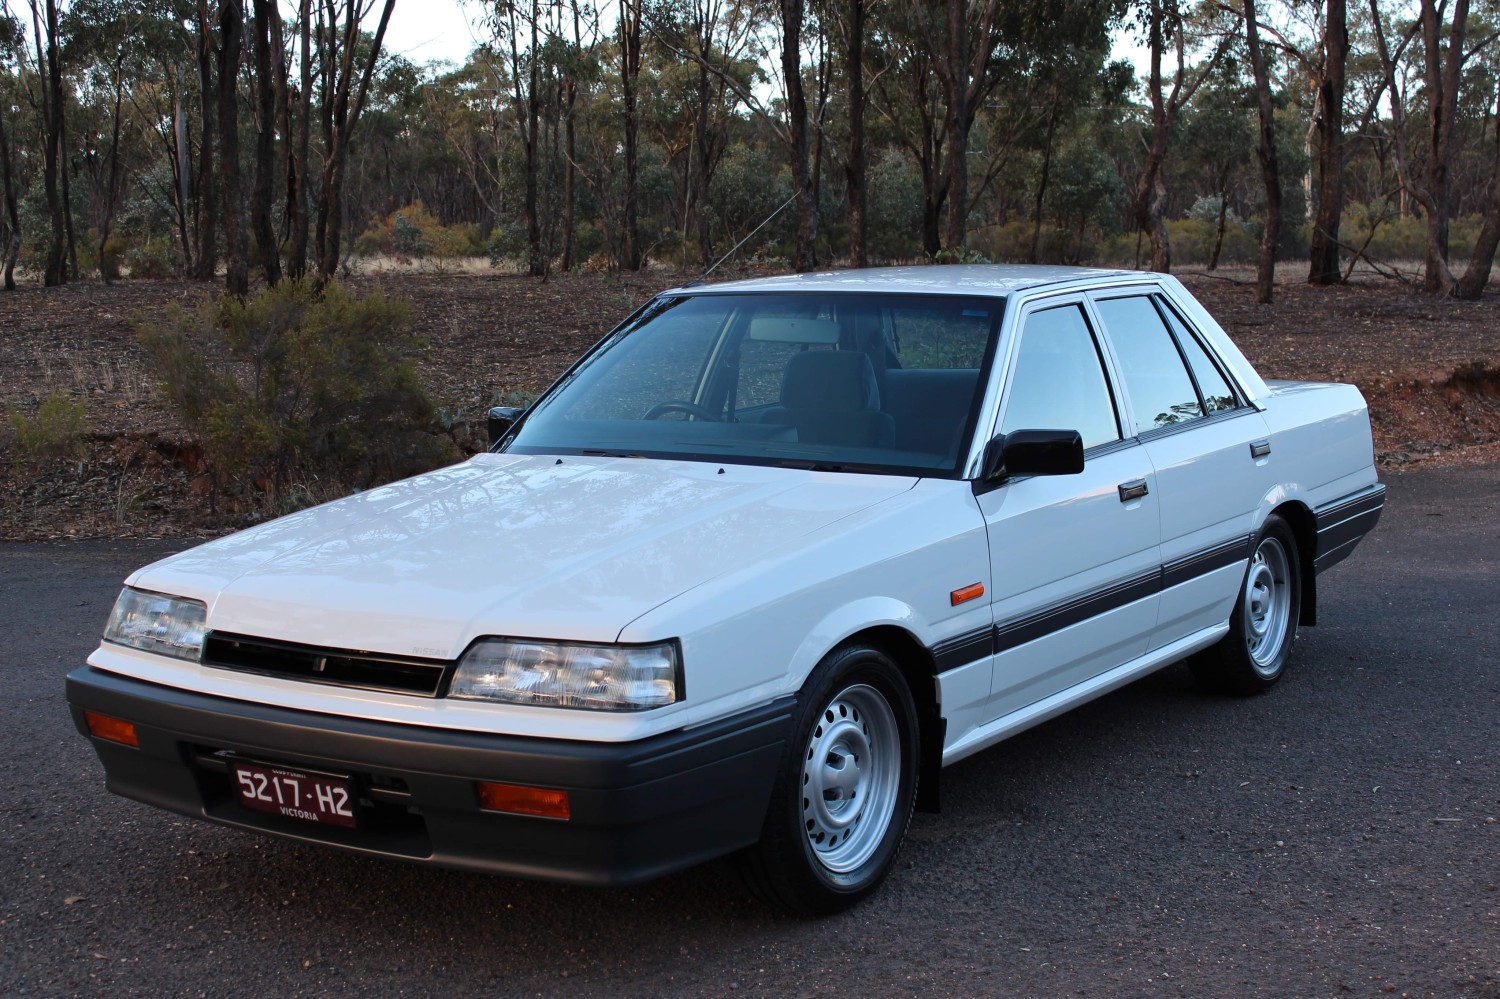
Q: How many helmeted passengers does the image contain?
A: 0